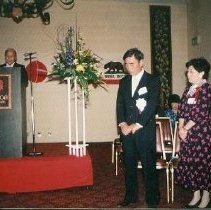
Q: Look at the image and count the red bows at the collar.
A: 1